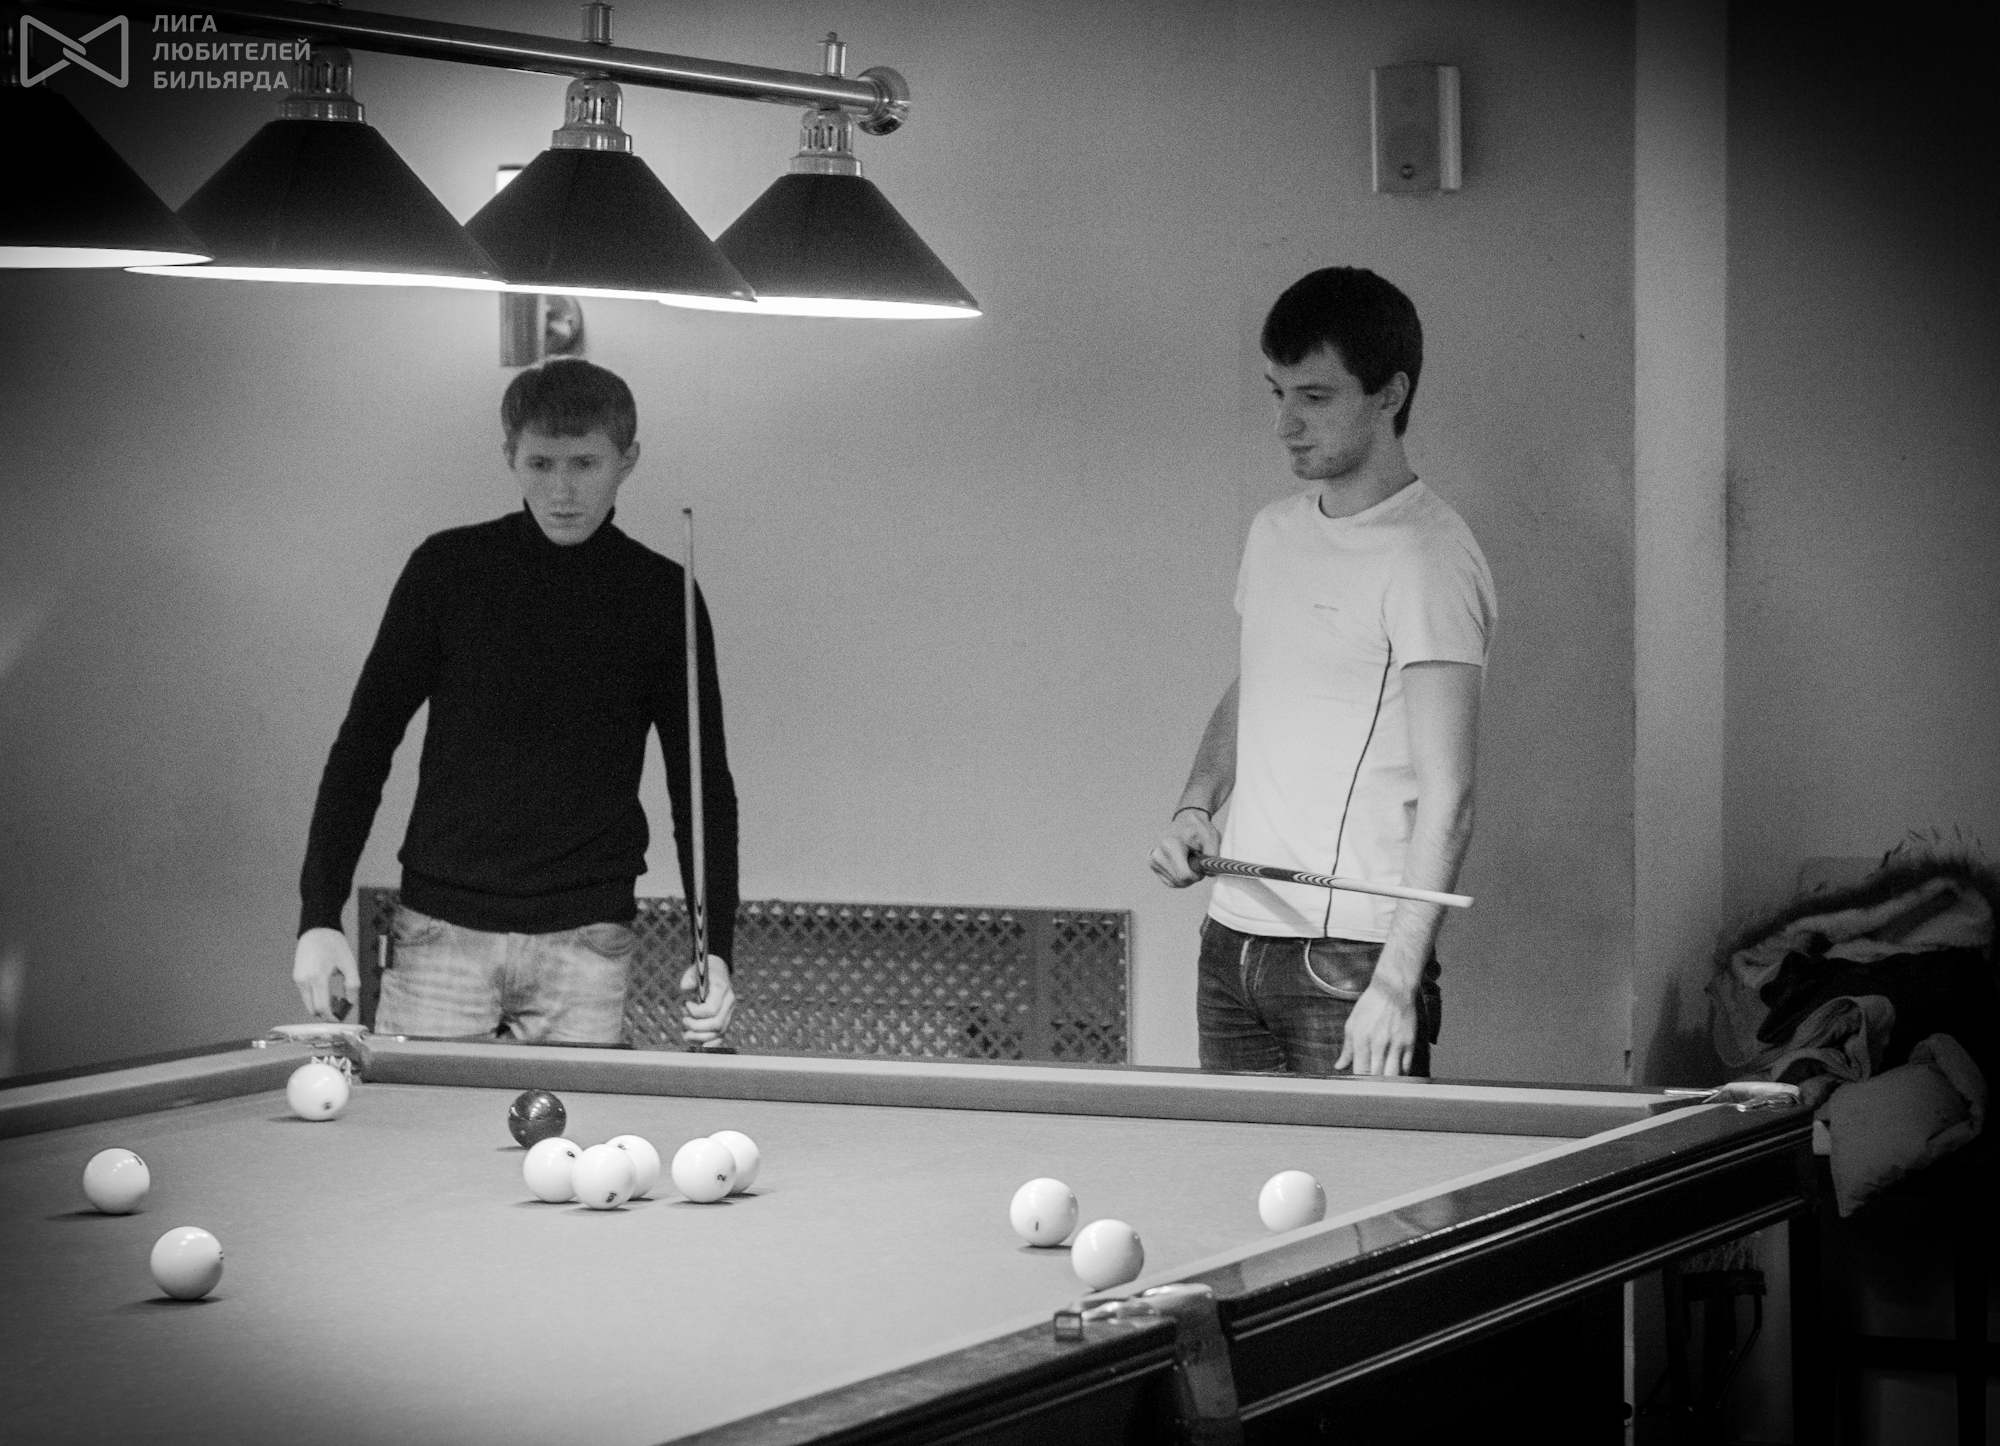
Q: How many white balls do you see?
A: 11